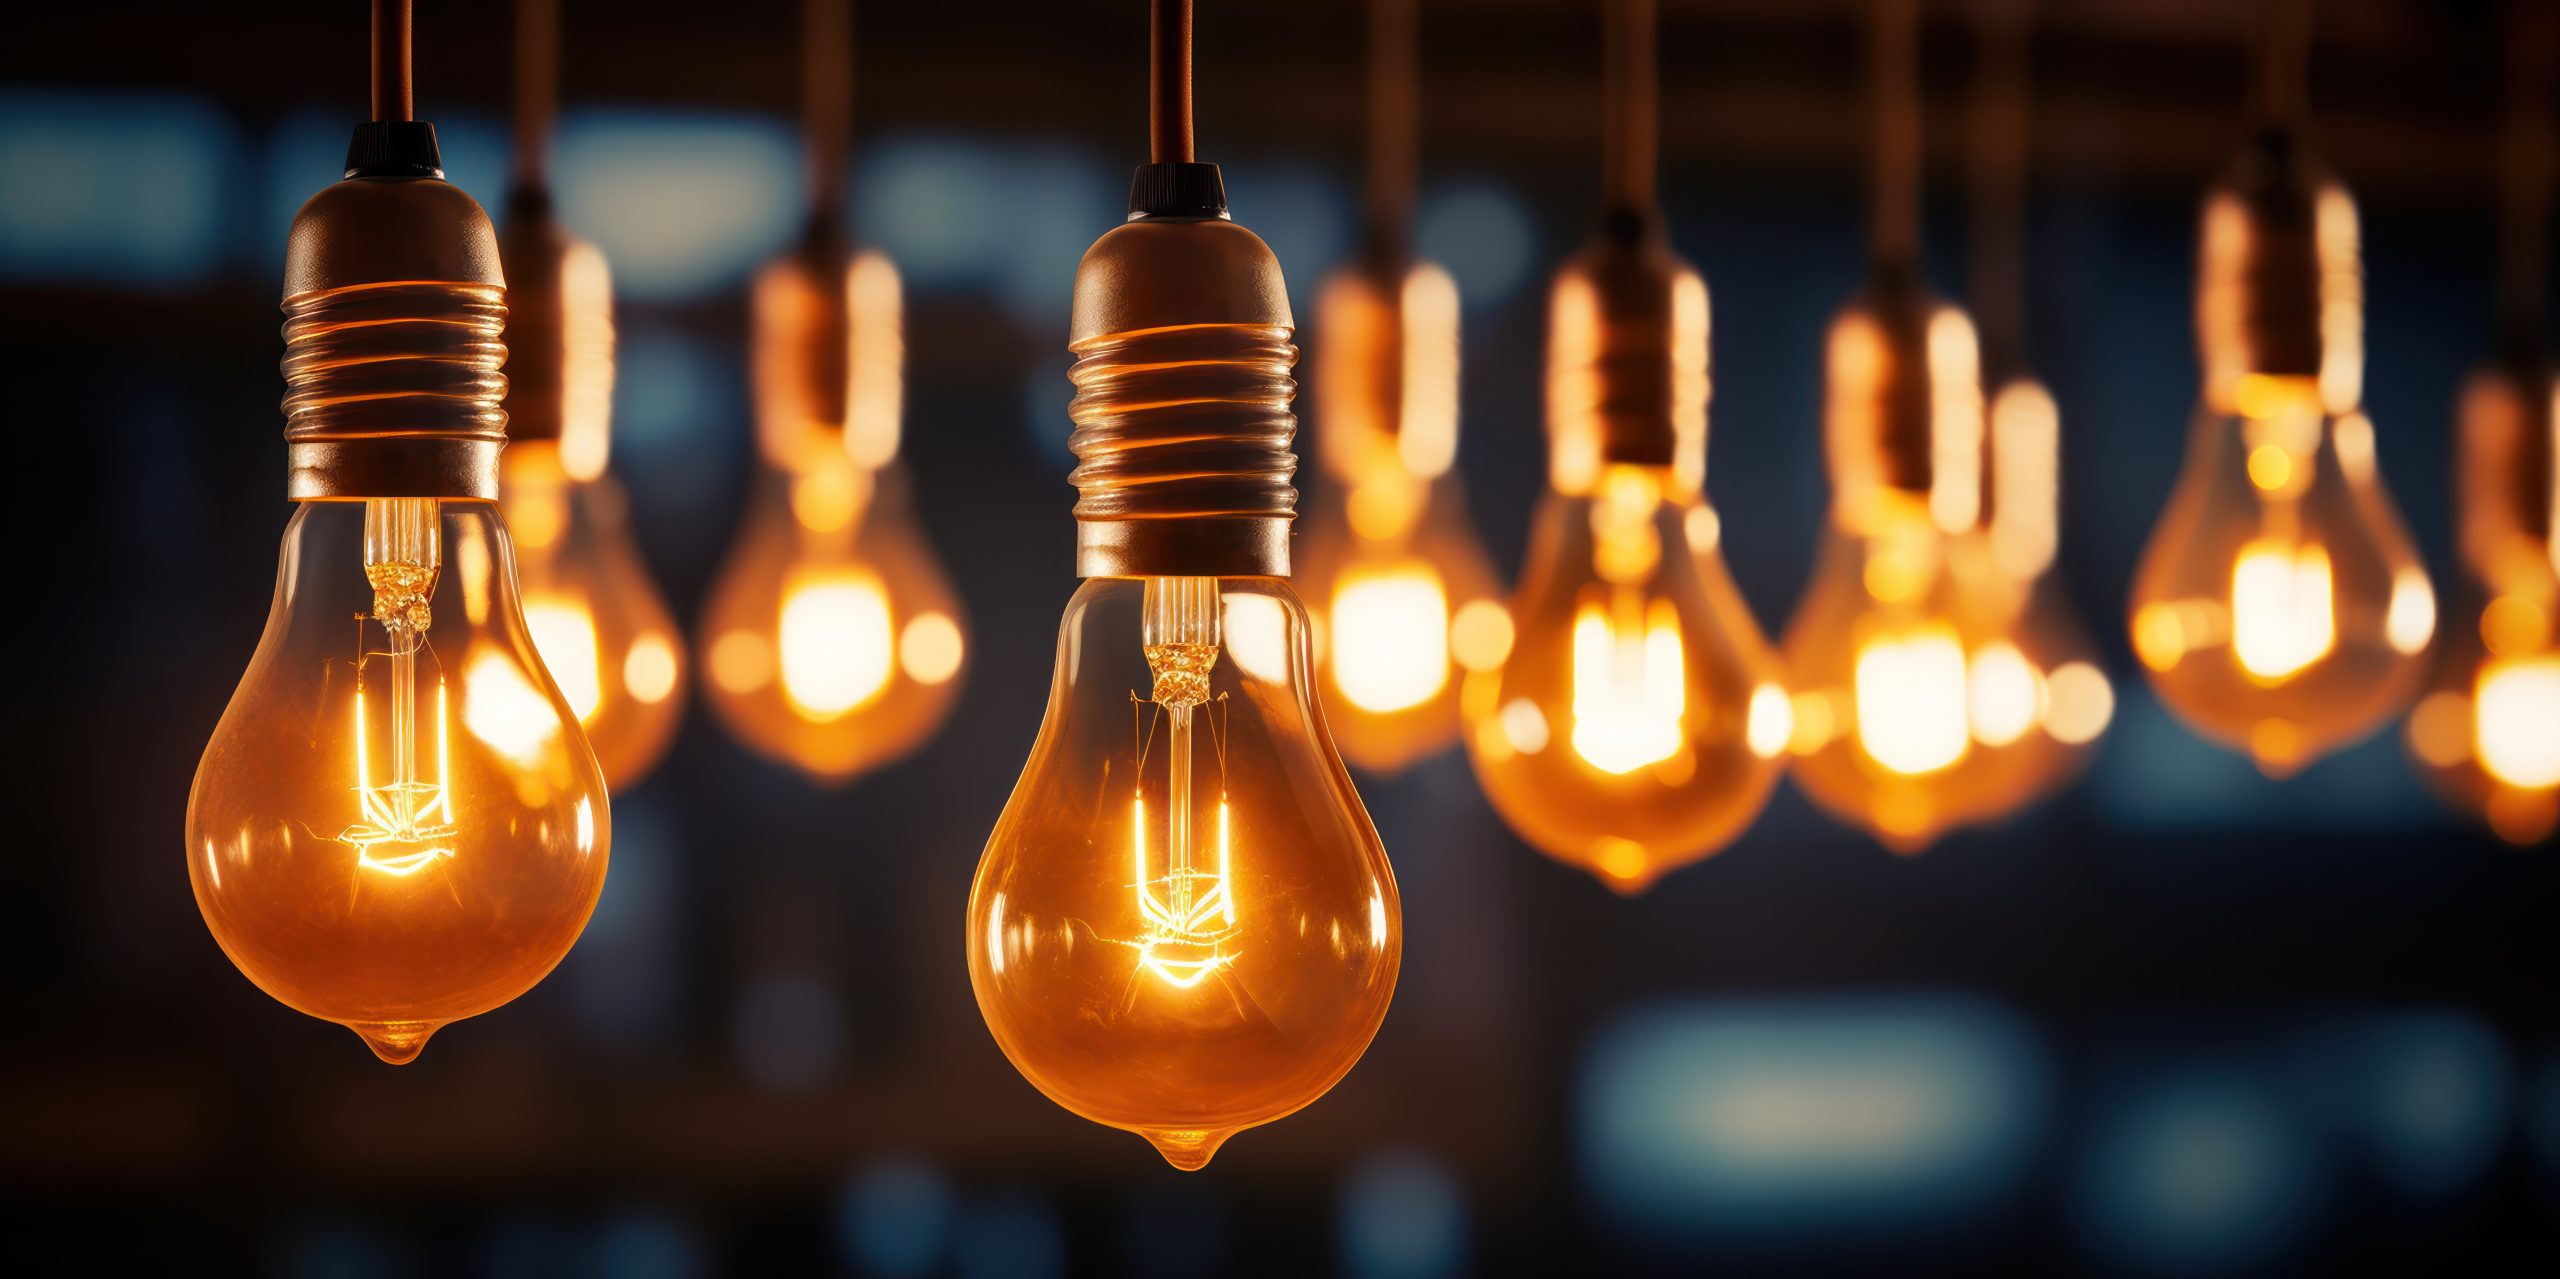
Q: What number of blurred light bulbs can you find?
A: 8